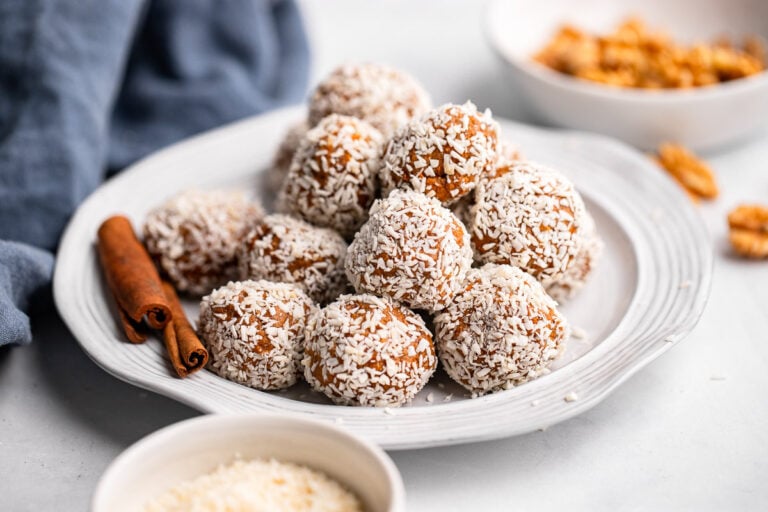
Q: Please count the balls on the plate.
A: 13